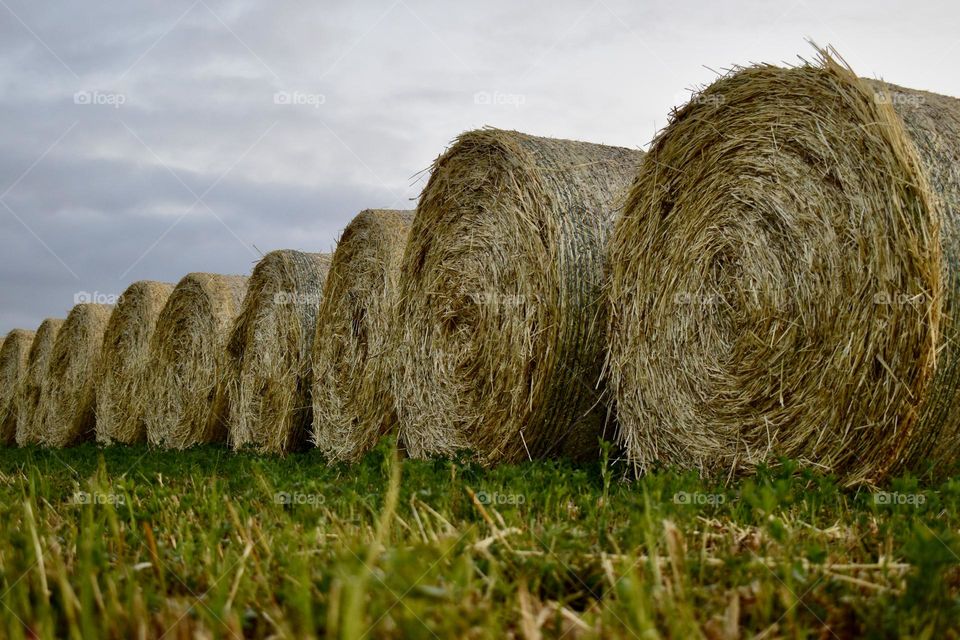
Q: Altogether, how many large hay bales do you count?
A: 9